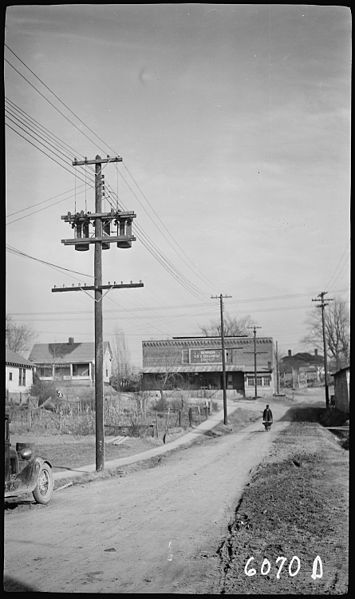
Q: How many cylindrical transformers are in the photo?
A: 3